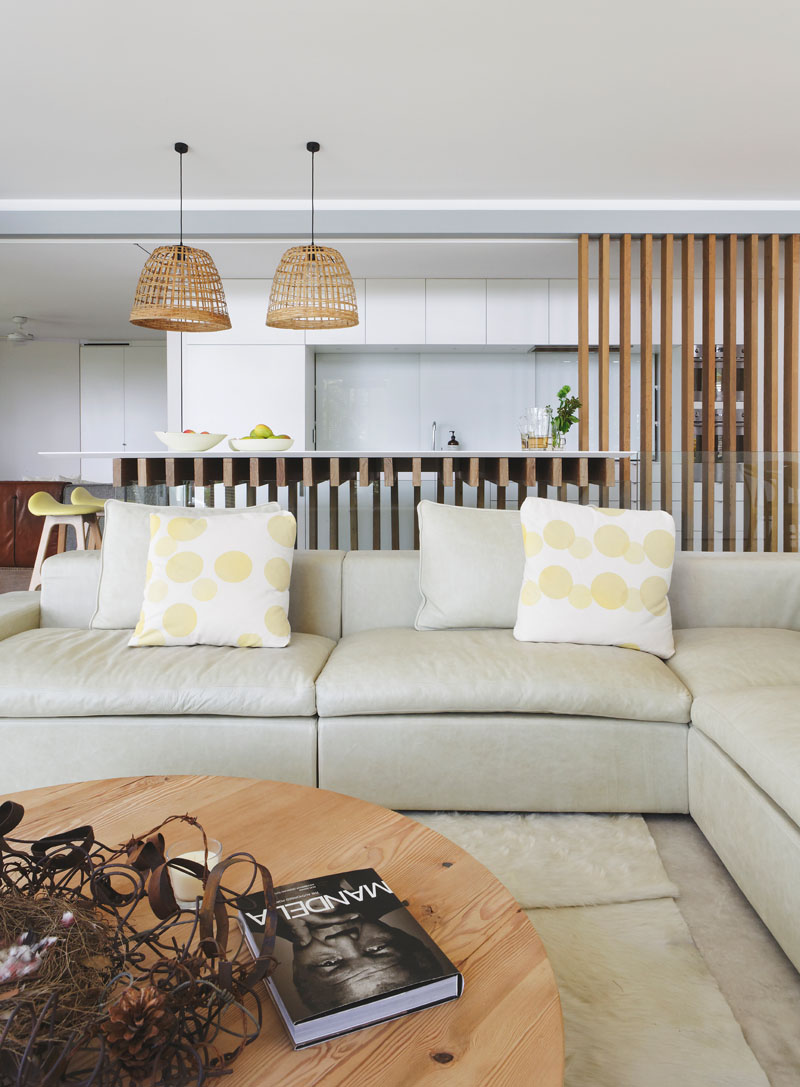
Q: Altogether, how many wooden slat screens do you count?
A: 1